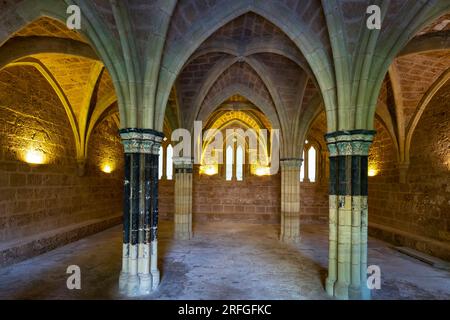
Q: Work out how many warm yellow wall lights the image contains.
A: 5